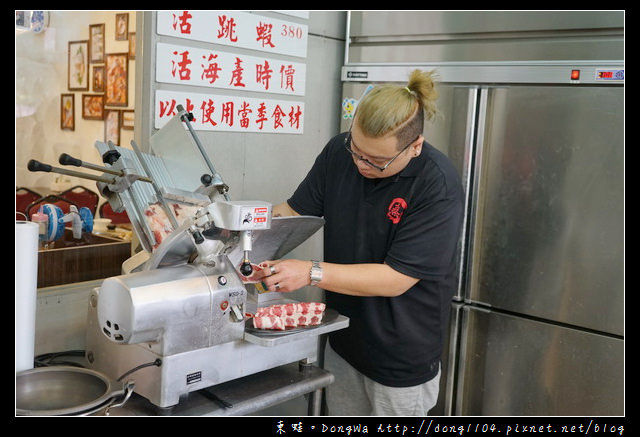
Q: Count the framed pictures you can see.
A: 10